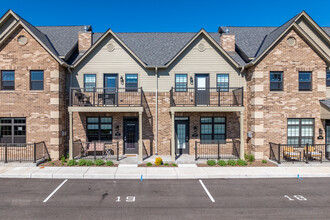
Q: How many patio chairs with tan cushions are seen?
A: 2